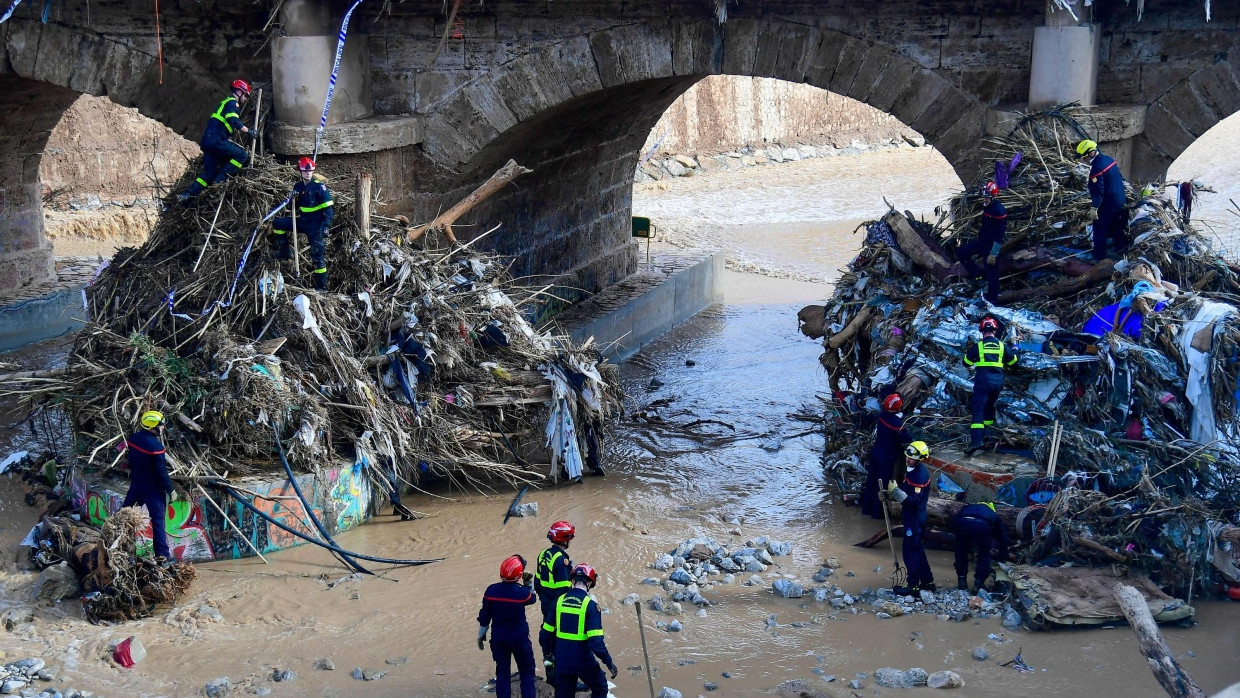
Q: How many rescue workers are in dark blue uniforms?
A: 12